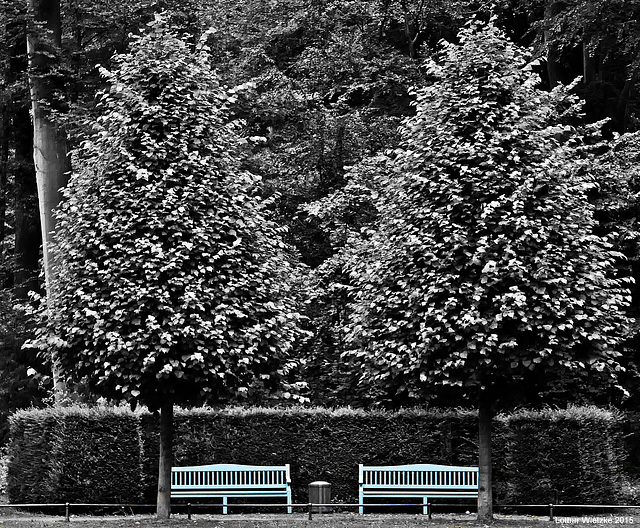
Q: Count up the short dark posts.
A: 5